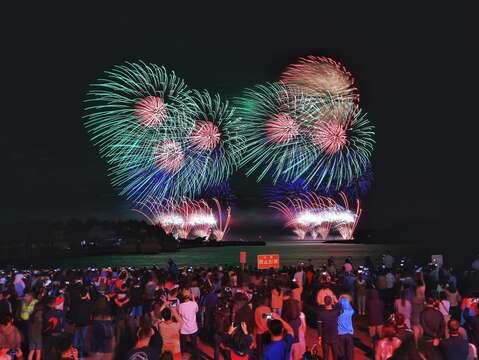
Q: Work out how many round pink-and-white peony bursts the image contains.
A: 5